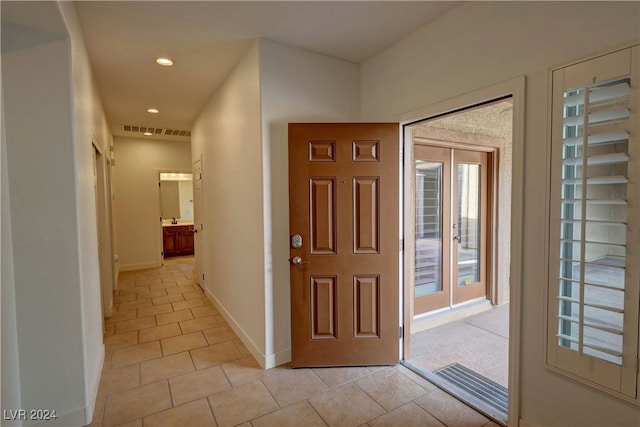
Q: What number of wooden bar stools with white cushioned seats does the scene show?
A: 0